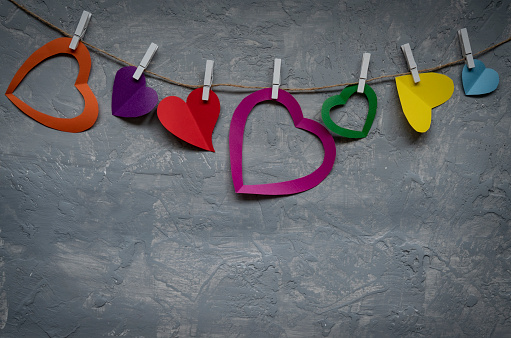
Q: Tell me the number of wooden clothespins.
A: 7